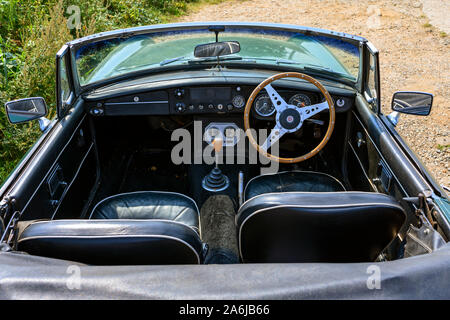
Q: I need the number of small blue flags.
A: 0